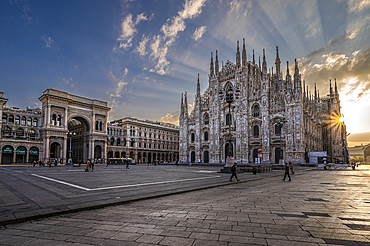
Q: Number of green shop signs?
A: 3